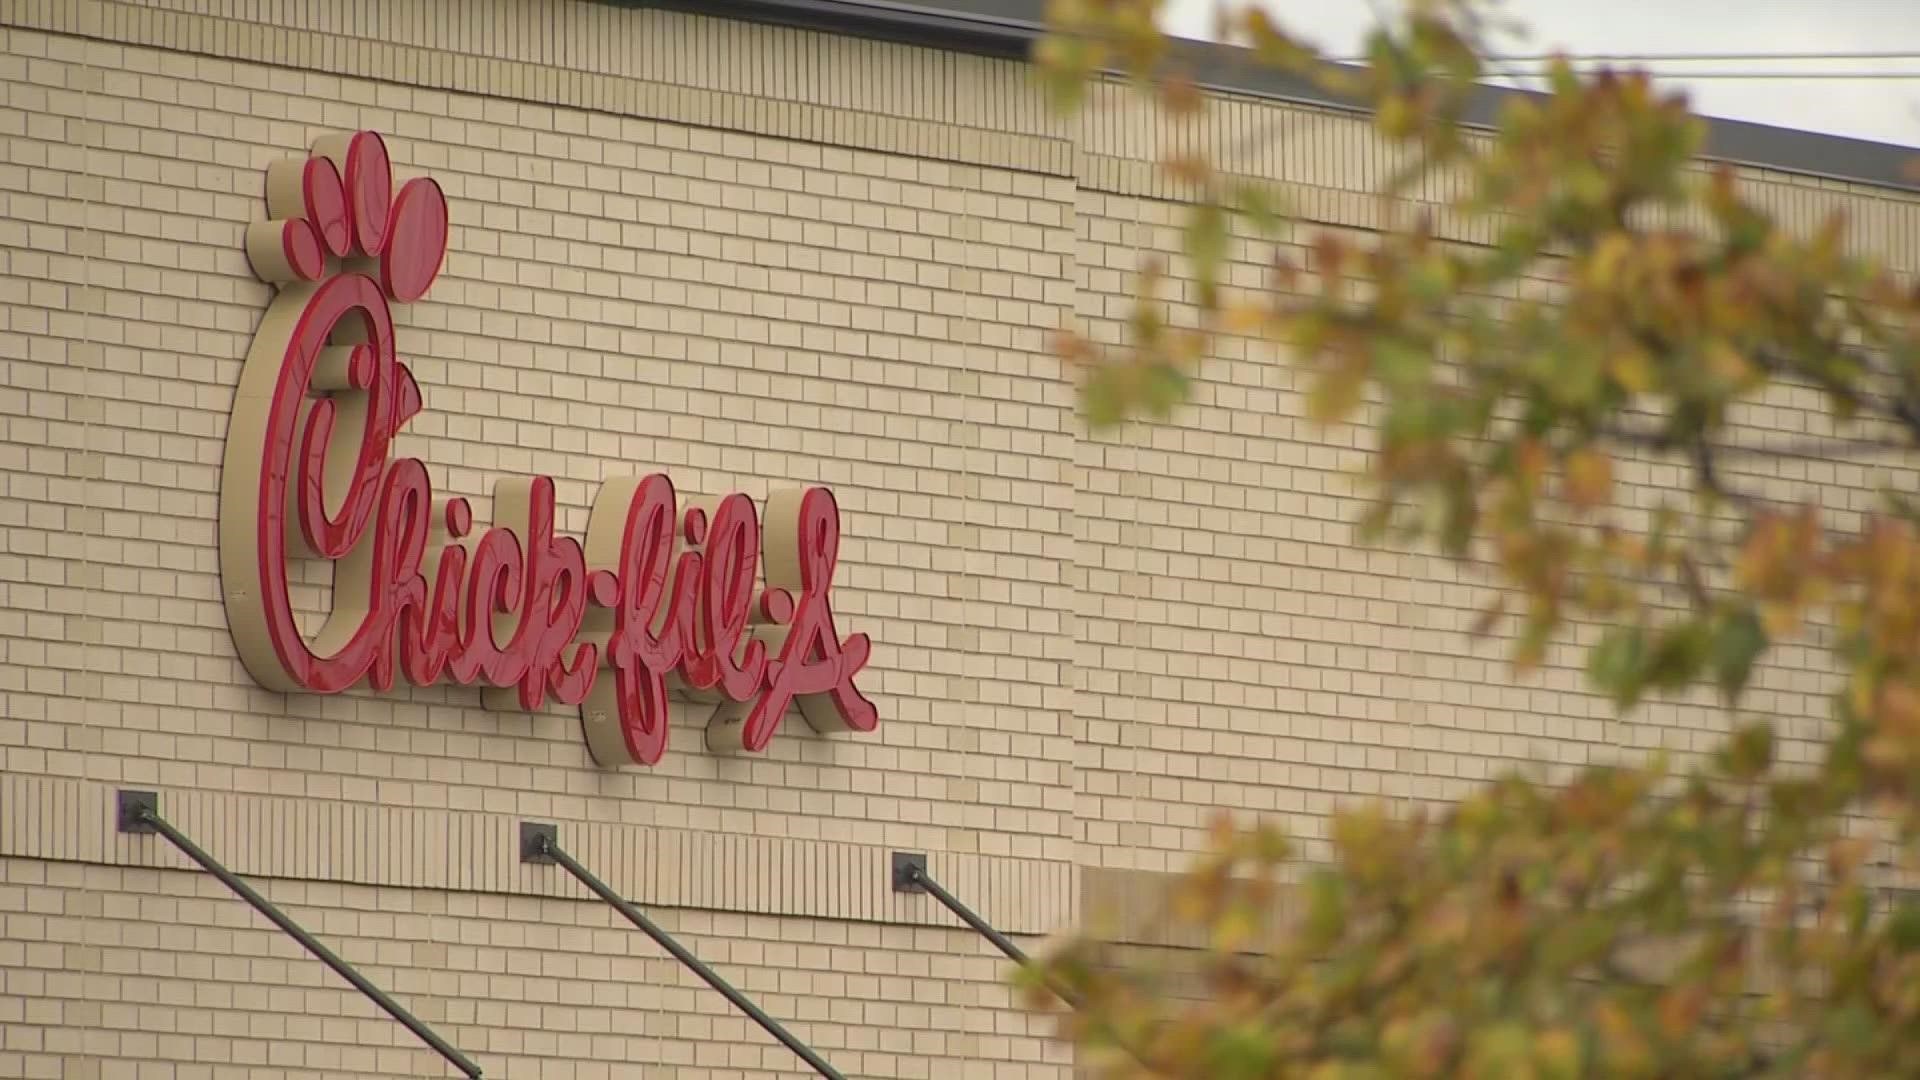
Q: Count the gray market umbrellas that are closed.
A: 0